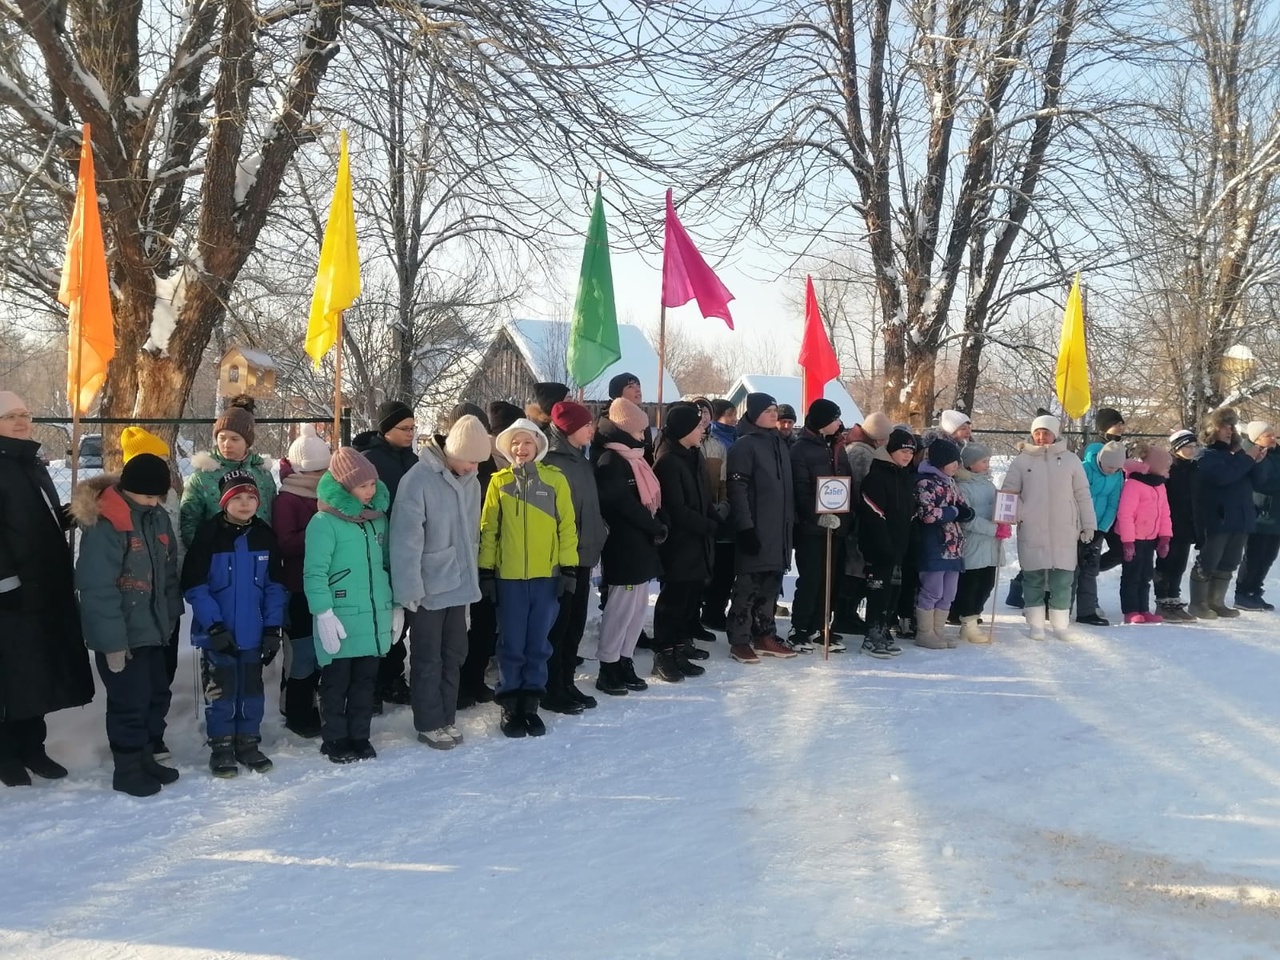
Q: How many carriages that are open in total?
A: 0